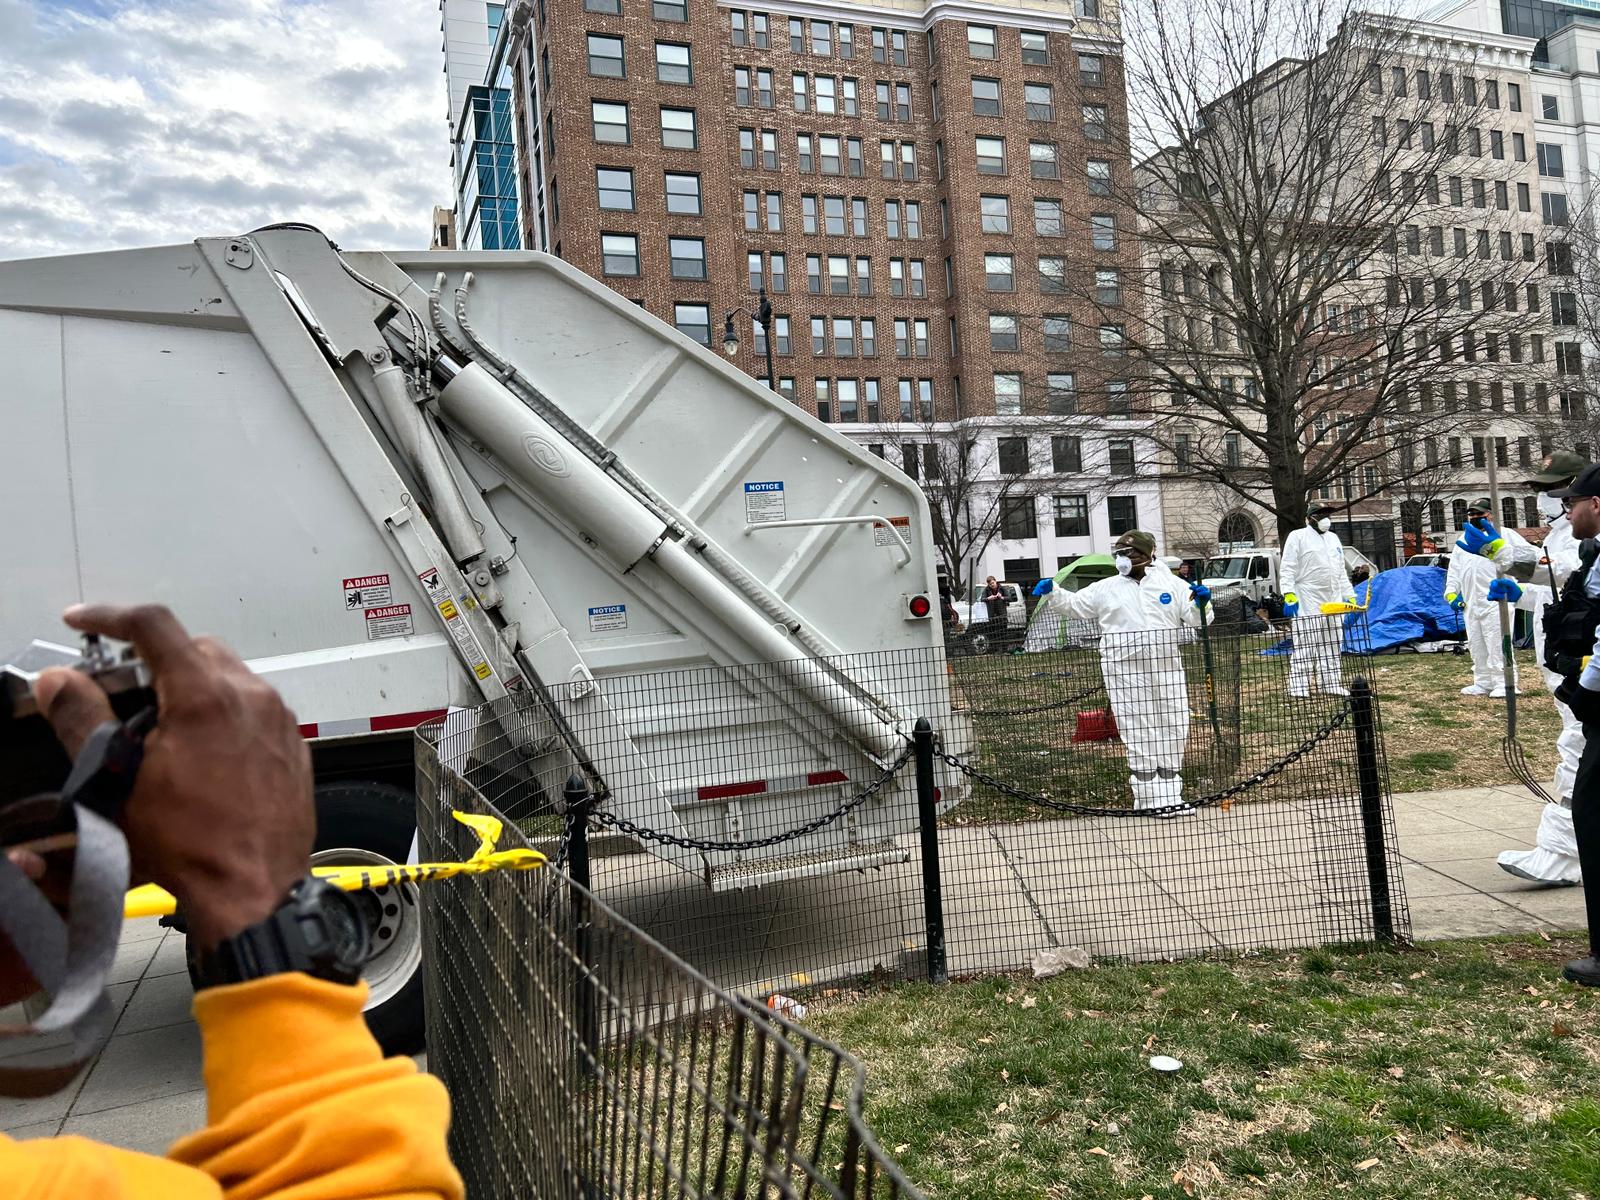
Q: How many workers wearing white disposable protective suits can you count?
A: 4